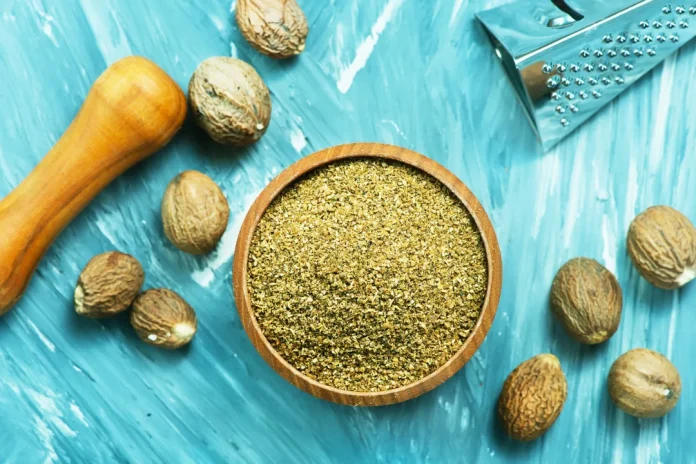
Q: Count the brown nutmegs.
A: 9